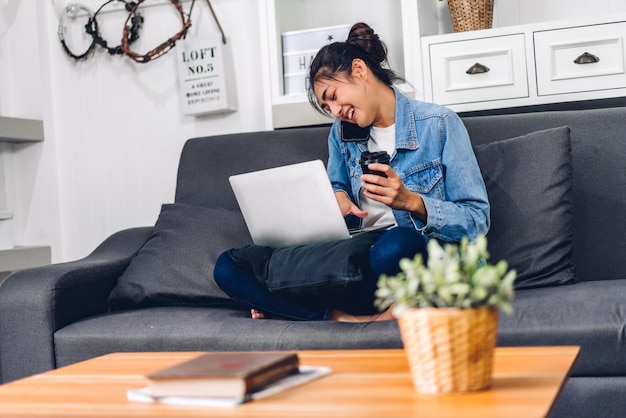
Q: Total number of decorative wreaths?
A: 3